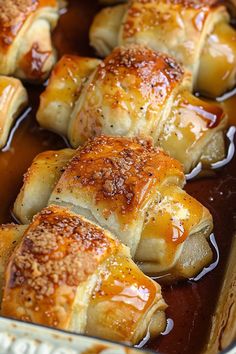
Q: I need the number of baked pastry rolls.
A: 6